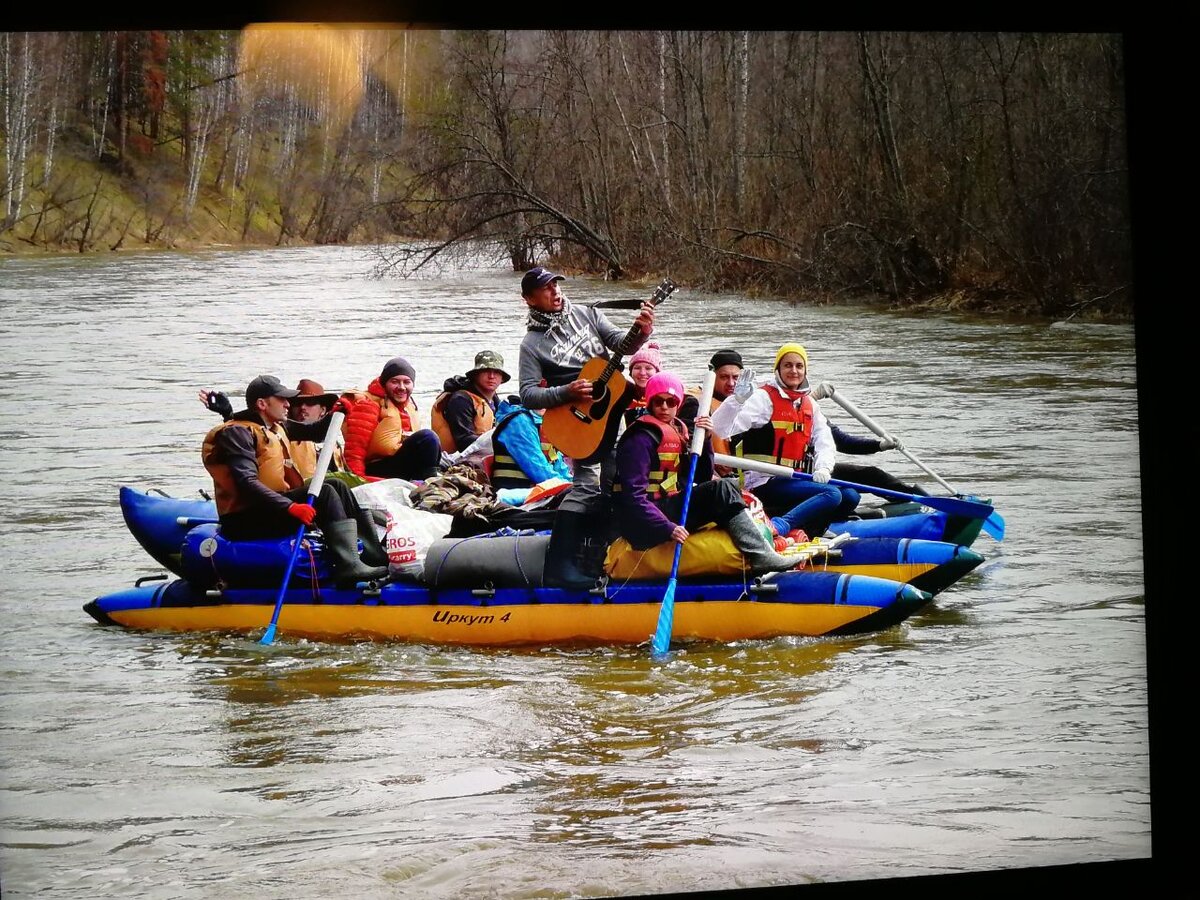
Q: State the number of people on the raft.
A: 11